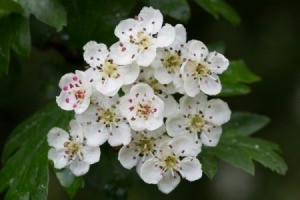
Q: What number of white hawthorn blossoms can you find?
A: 12